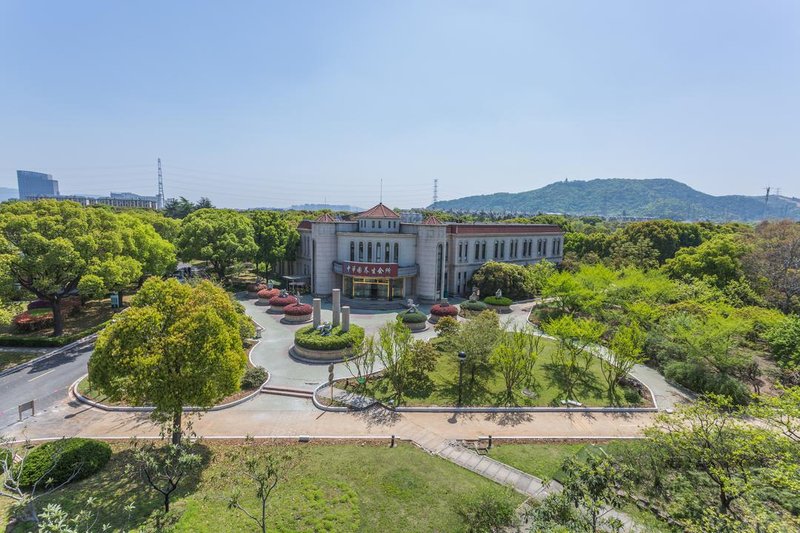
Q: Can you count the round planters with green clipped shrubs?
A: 4